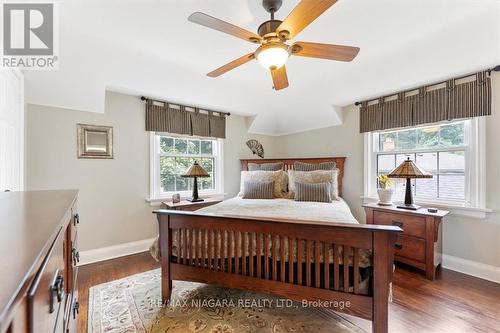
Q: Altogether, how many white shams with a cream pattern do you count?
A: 2